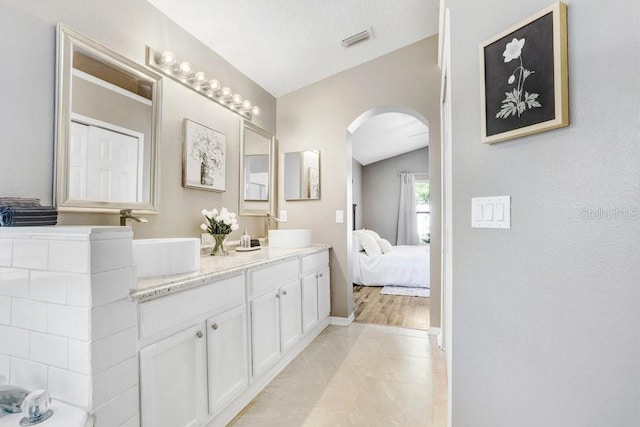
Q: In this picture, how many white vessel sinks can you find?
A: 2